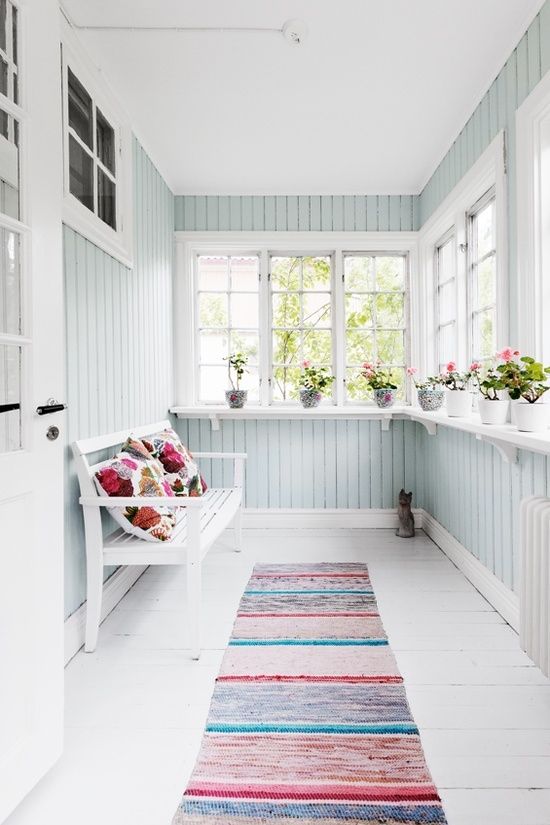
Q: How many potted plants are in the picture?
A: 7